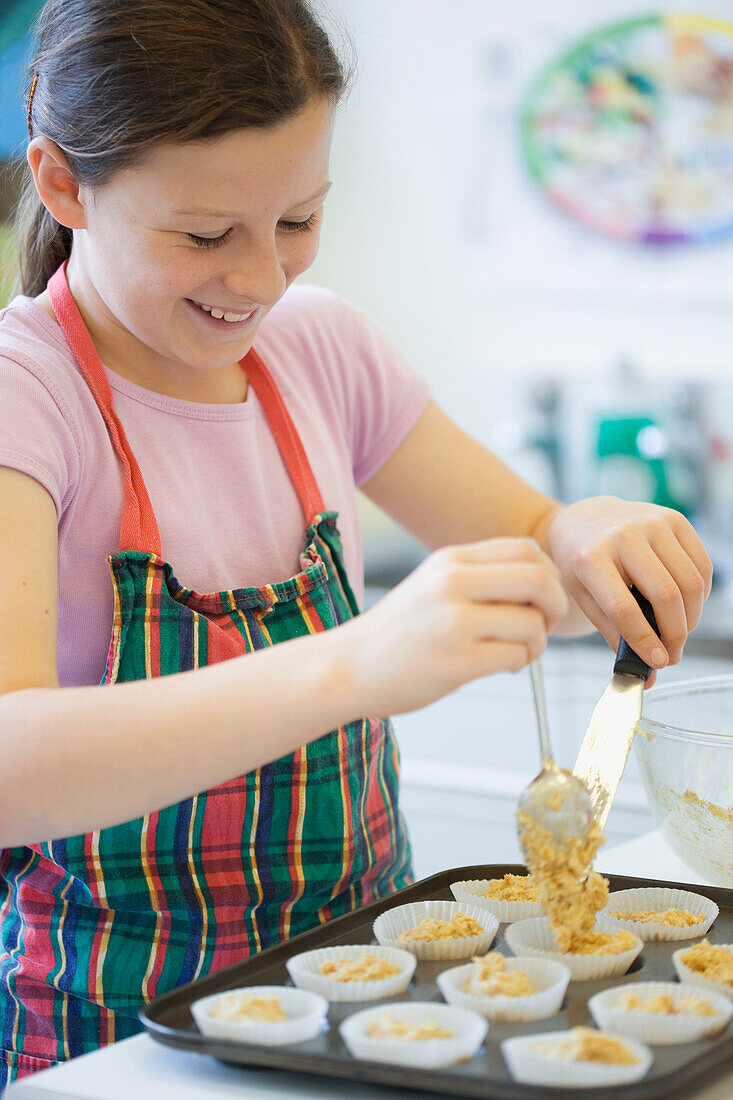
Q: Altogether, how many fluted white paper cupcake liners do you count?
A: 11